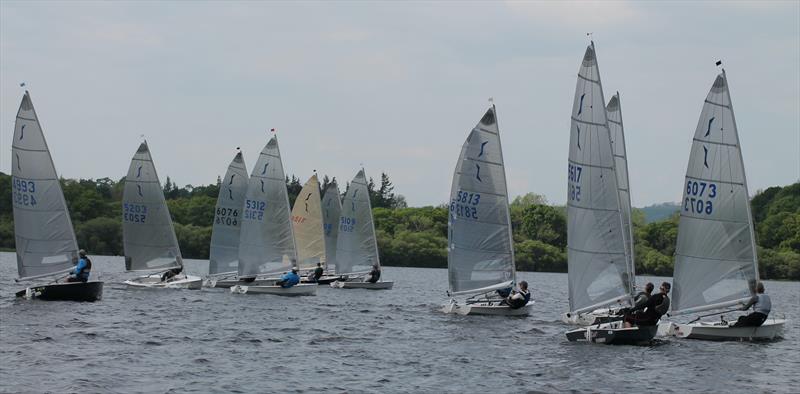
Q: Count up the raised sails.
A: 11